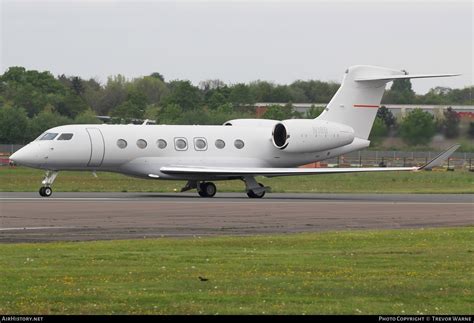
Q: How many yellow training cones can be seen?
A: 0